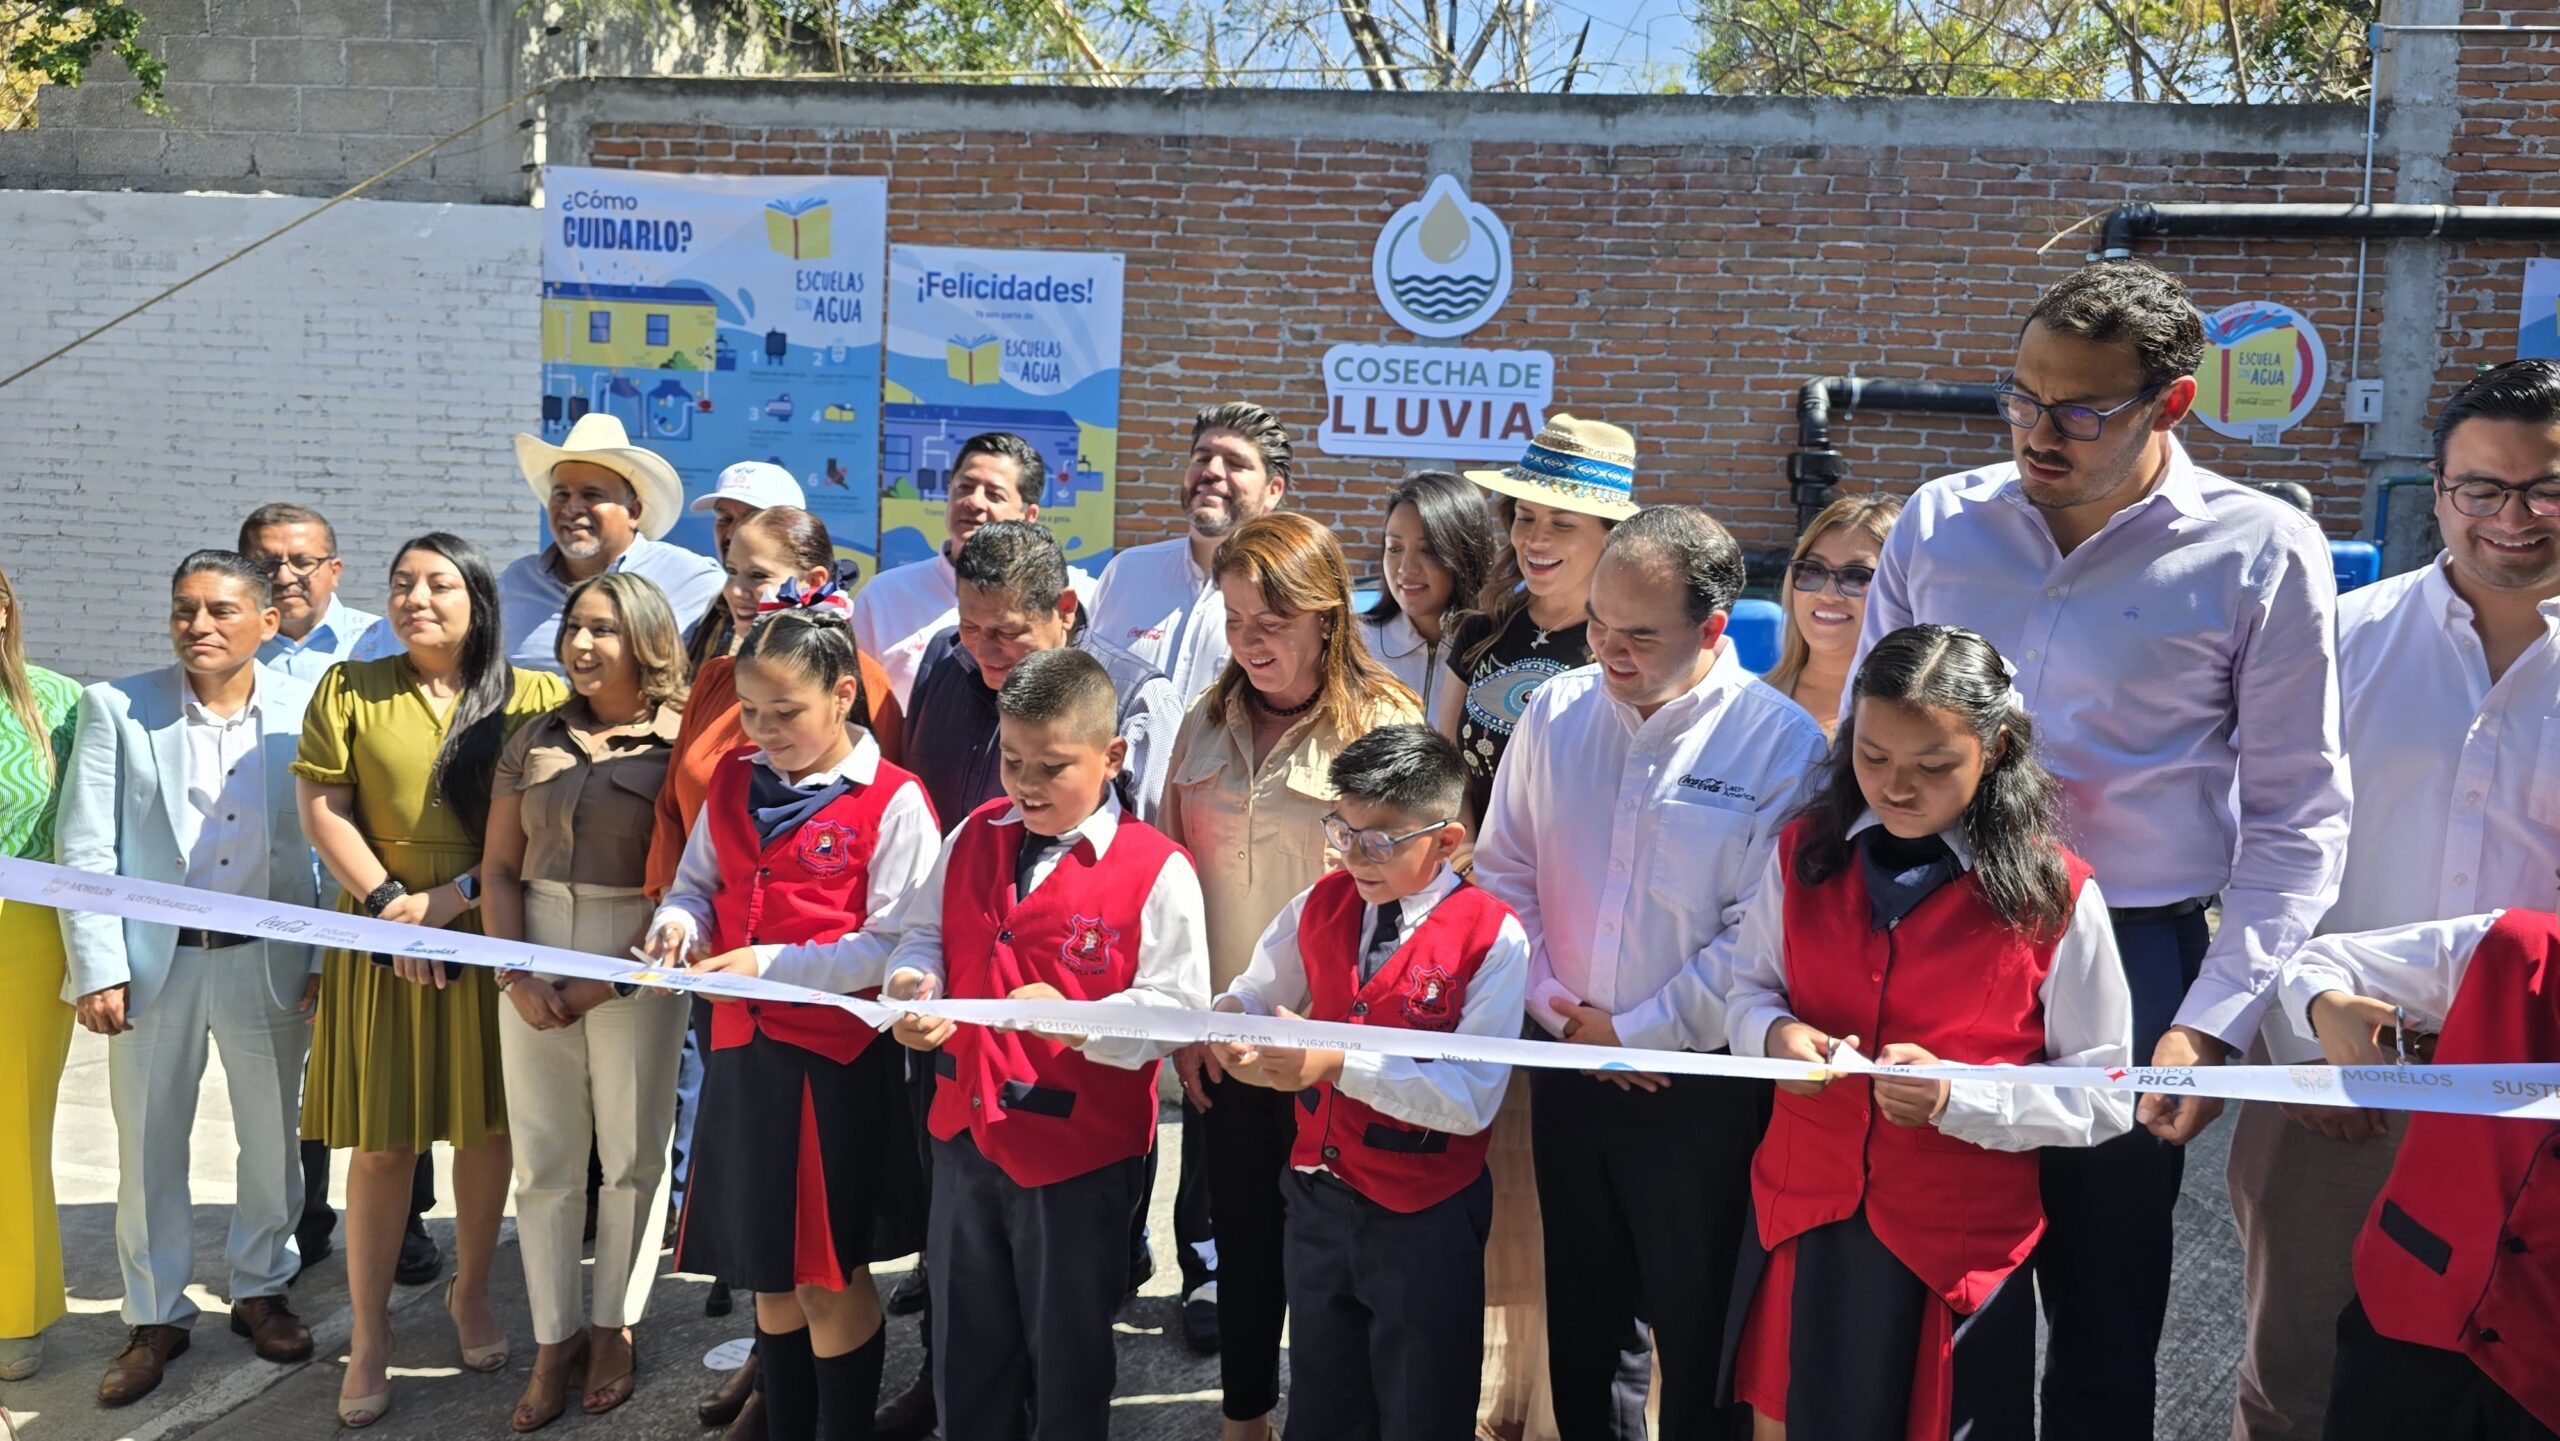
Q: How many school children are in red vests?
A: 5